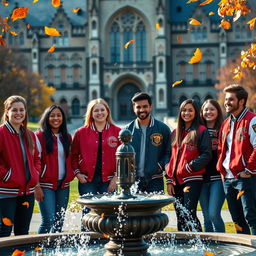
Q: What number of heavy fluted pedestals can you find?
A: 1